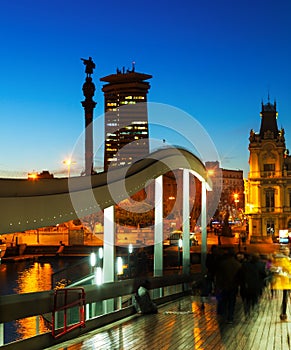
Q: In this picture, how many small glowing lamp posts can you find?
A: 6